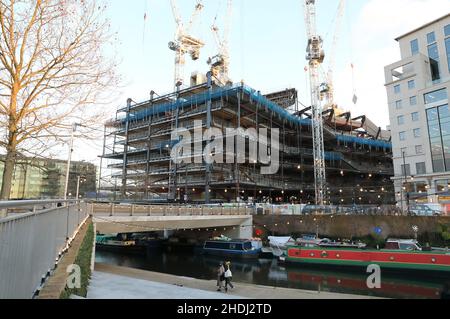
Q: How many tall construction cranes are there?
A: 4